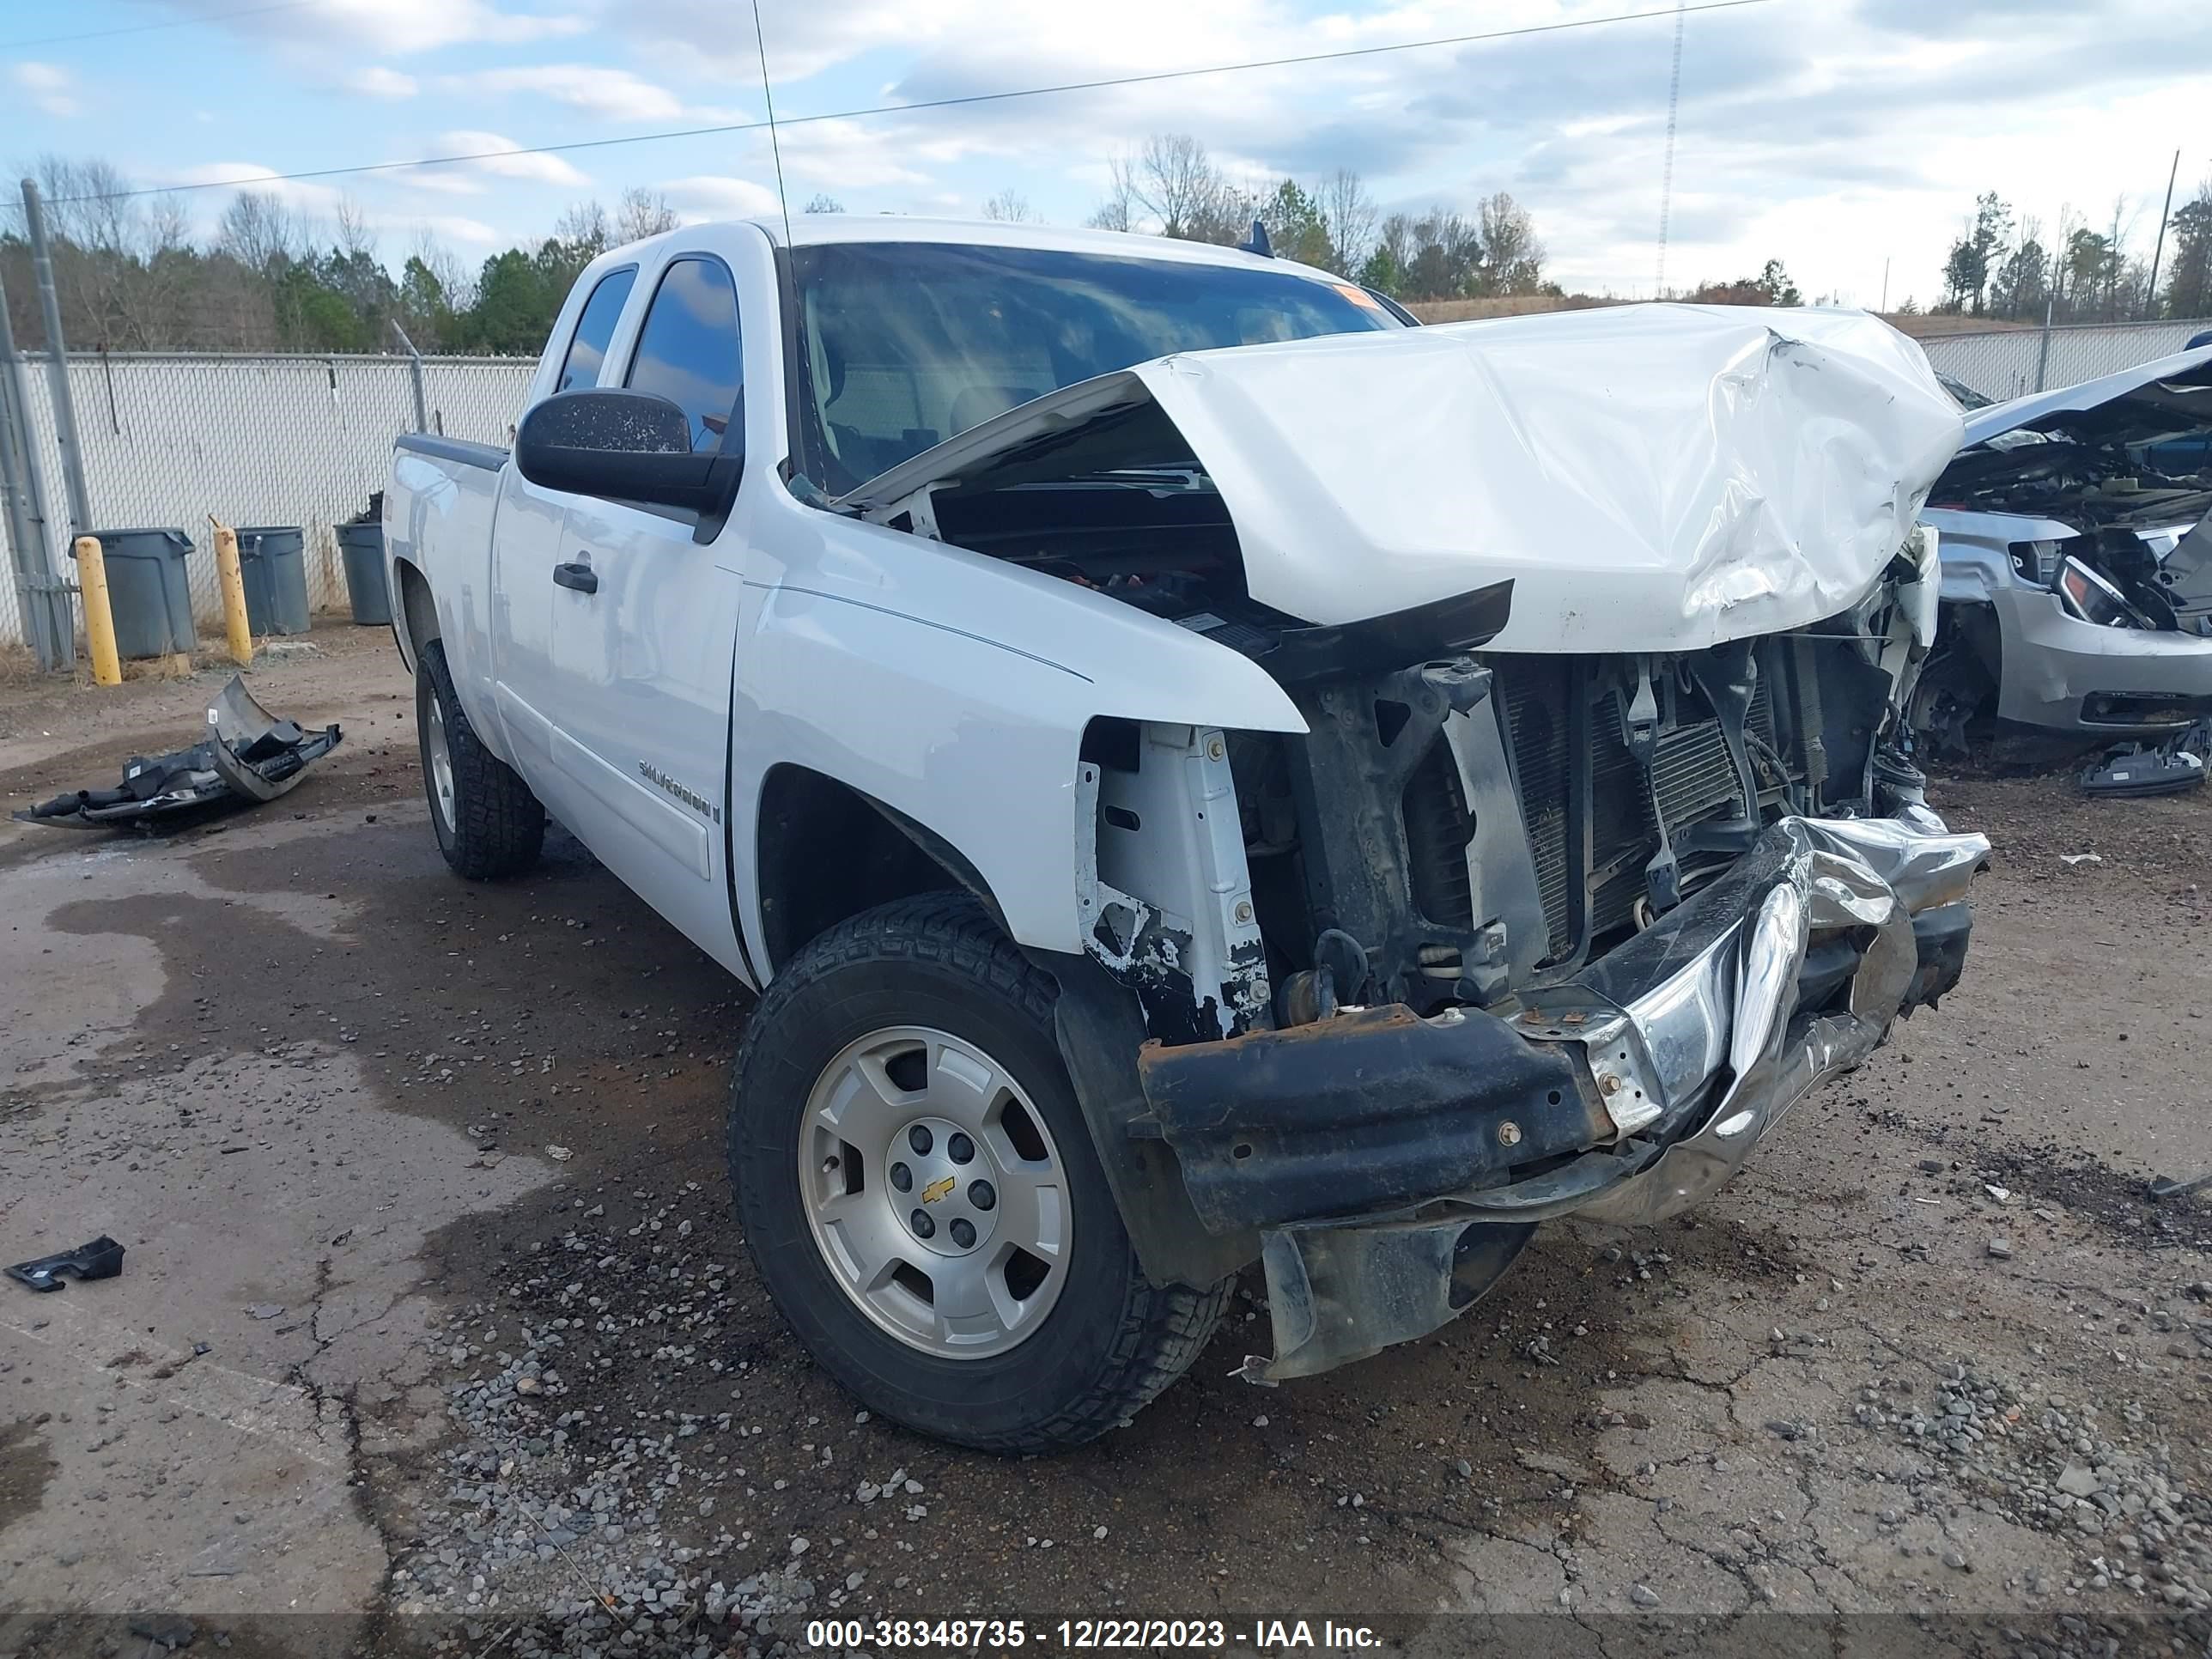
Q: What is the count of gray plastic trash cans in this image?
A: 3